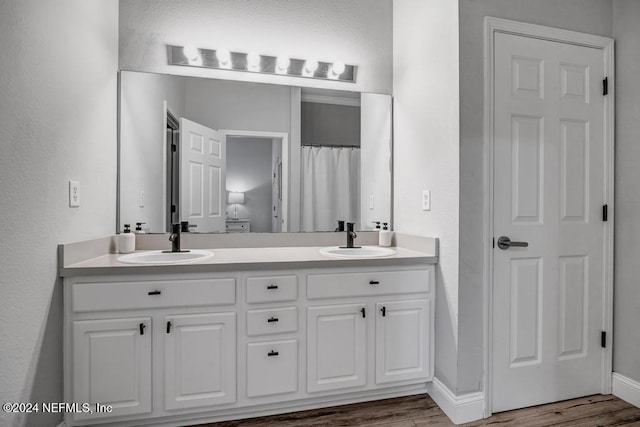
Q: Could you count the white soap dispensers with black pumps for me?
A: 2